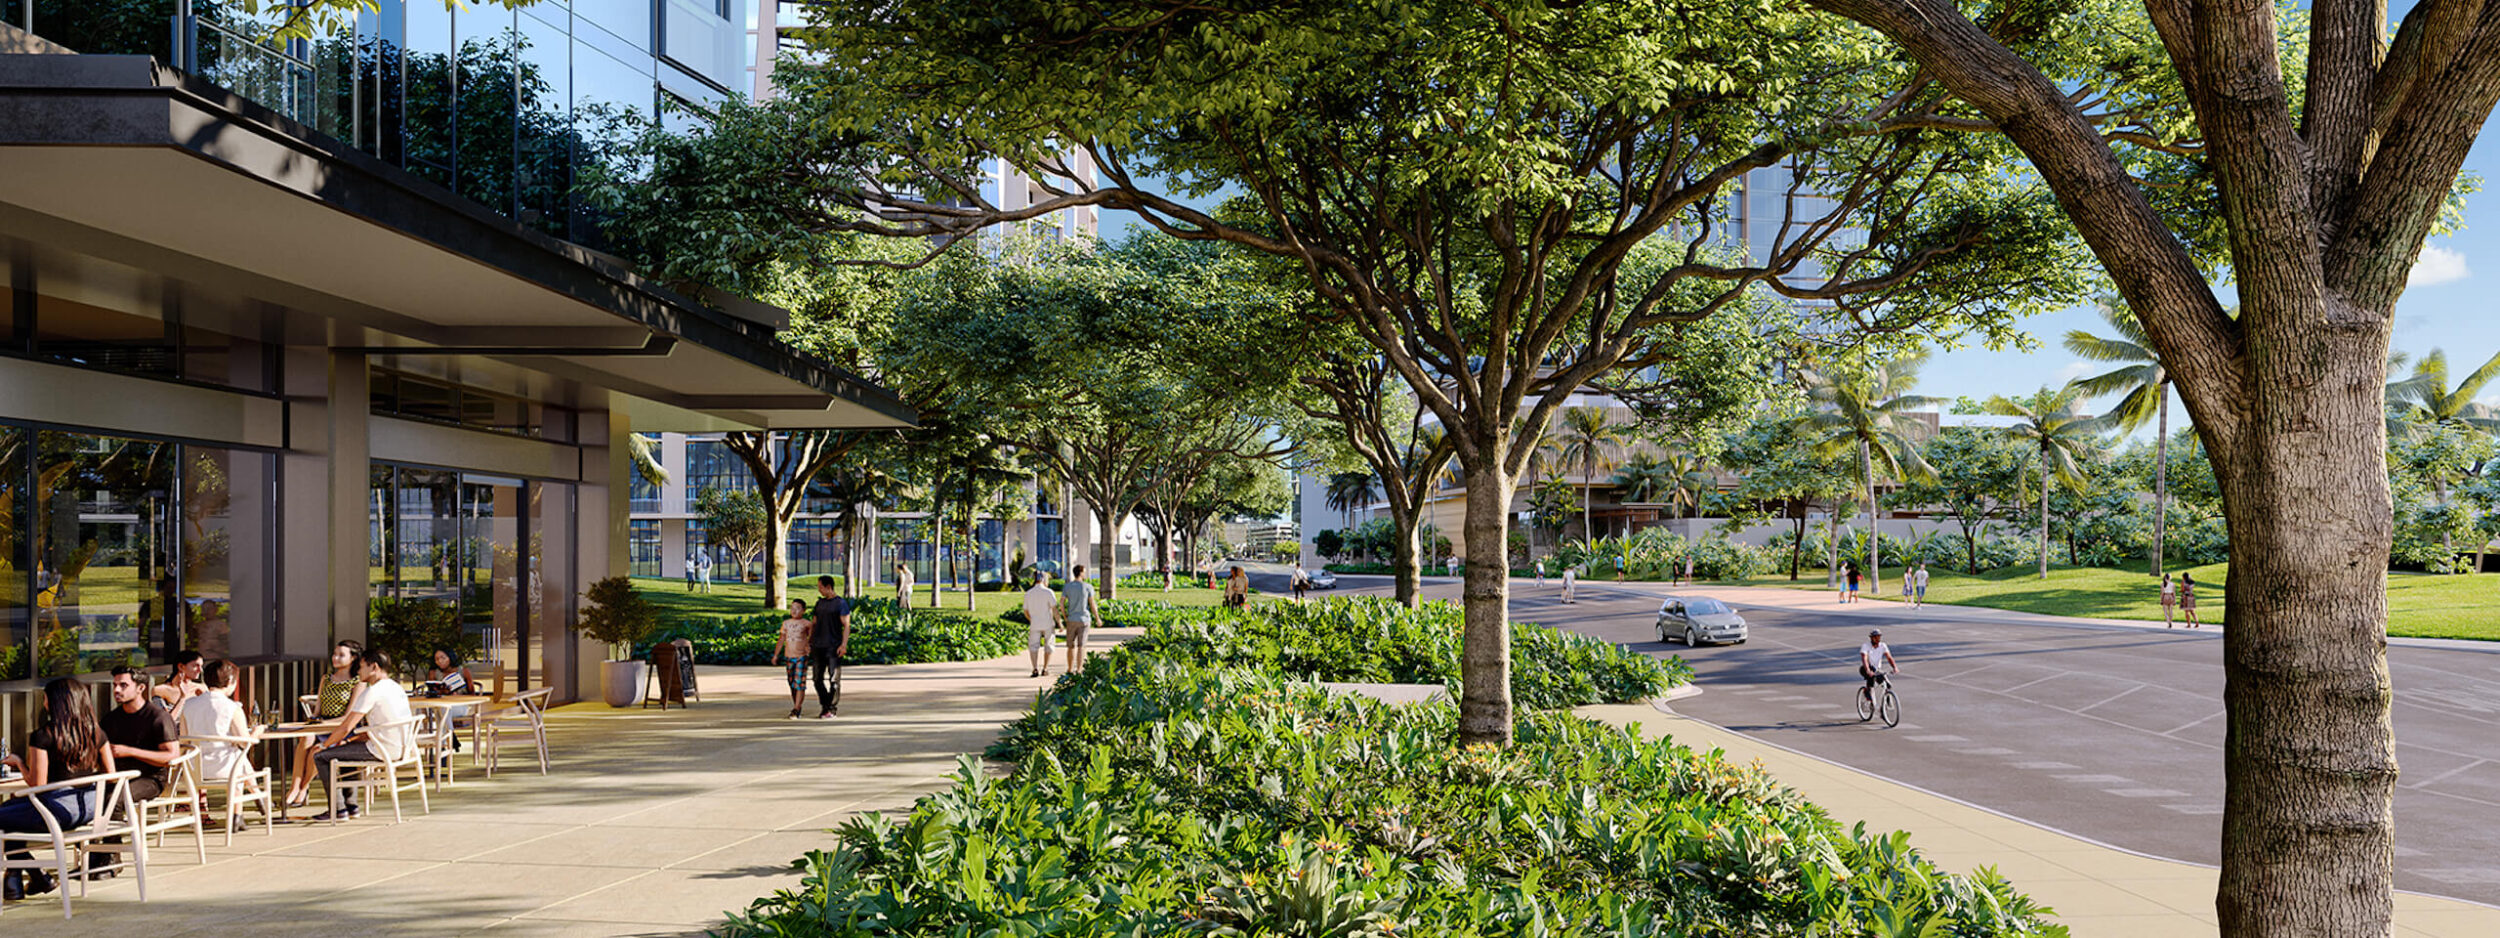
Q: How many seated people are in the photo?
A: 7